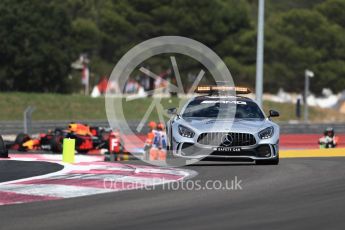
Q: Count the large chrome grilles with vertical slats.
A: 1